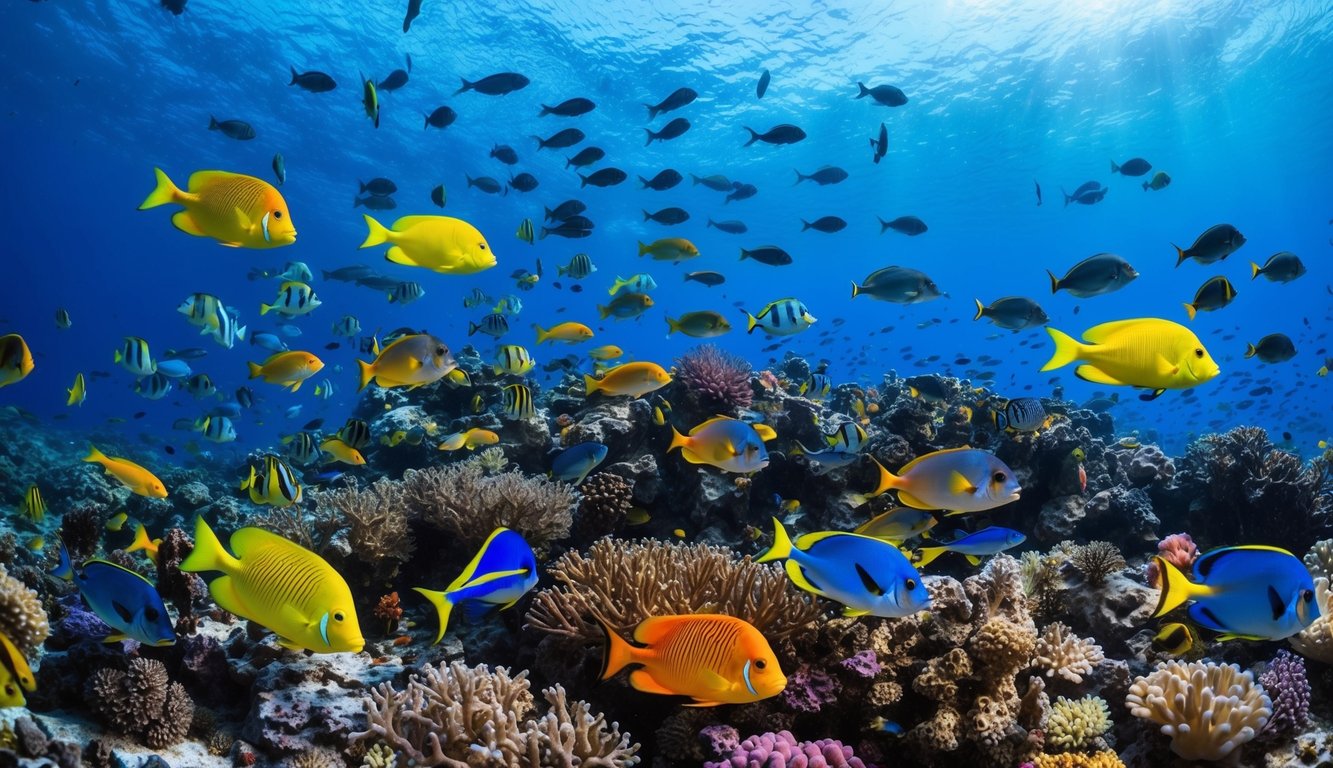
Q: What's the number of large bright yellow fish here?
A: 4